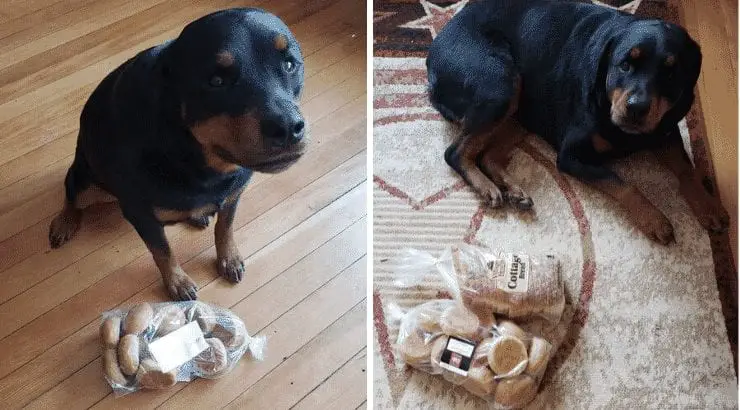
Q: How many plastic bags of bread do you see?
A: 3